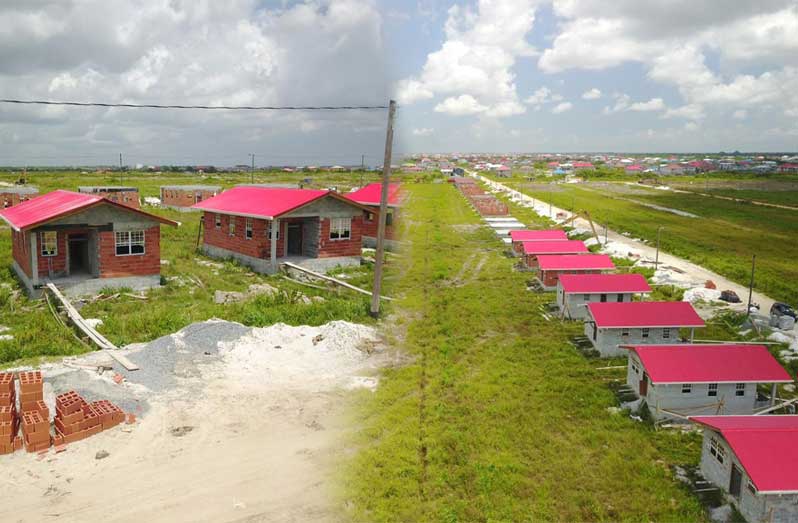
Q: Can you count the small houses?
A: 10